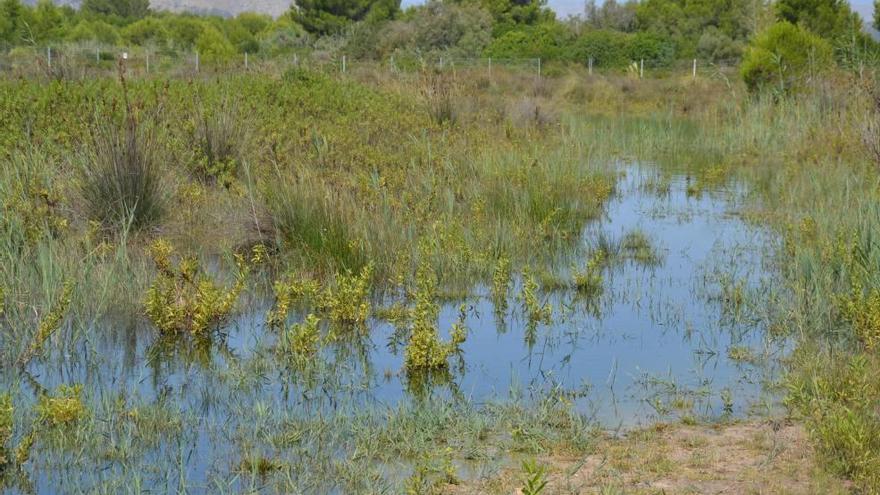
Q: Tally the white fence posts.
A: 14